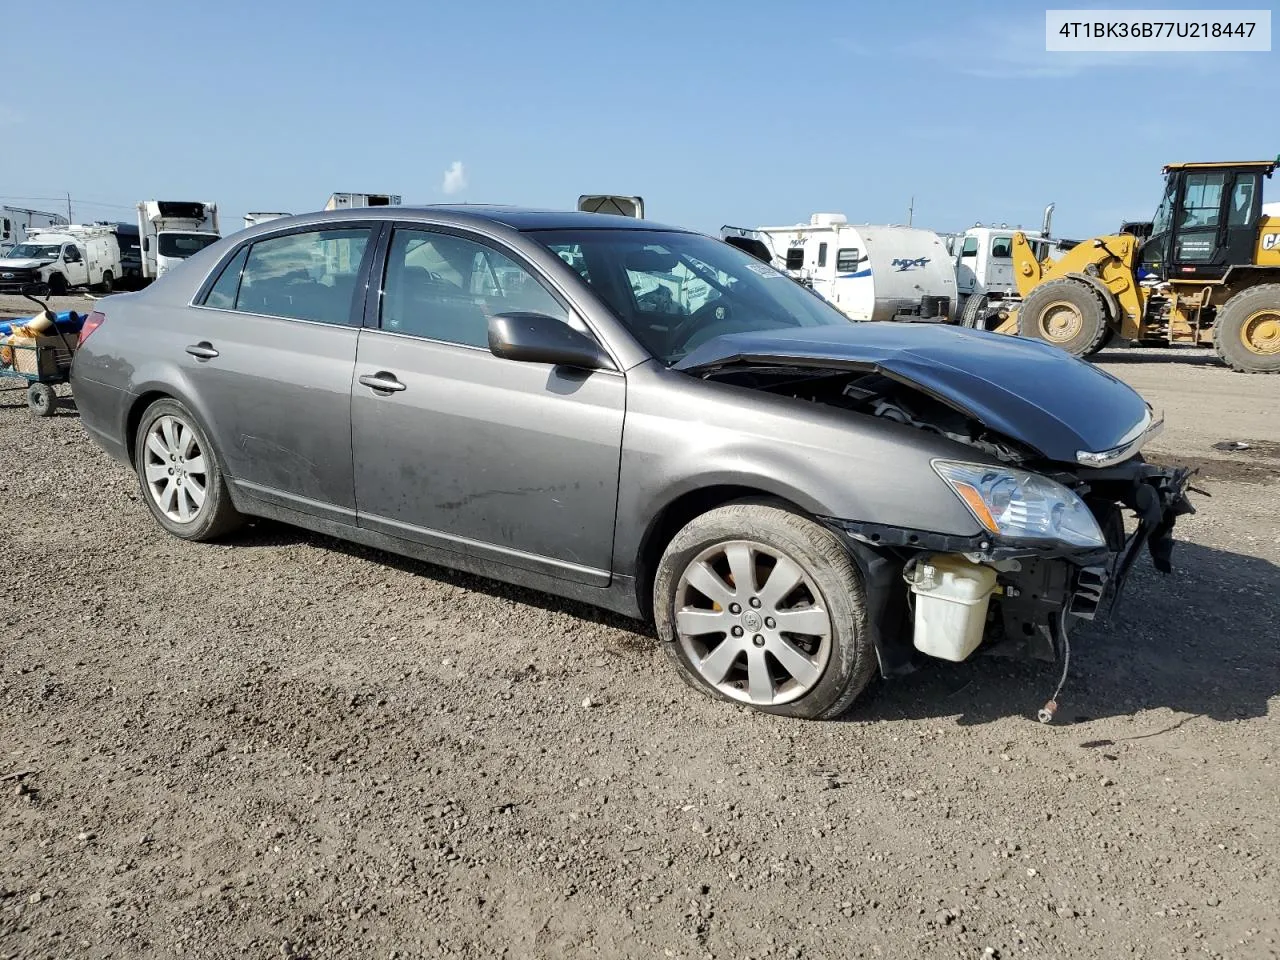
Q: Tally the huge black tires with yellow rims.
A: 2